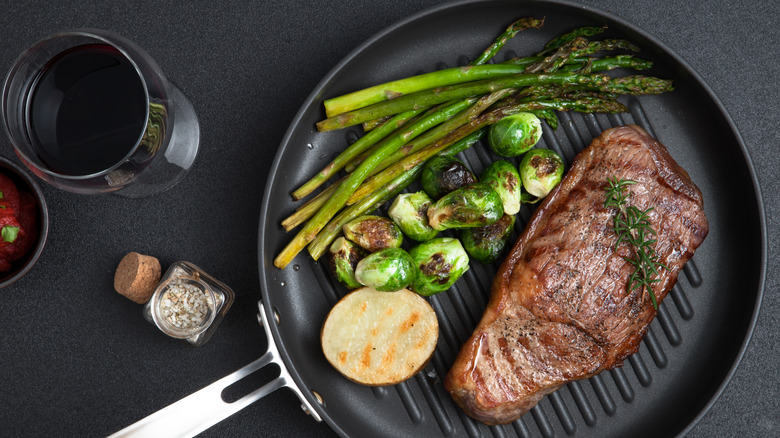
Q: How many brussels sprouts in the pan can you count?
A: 11